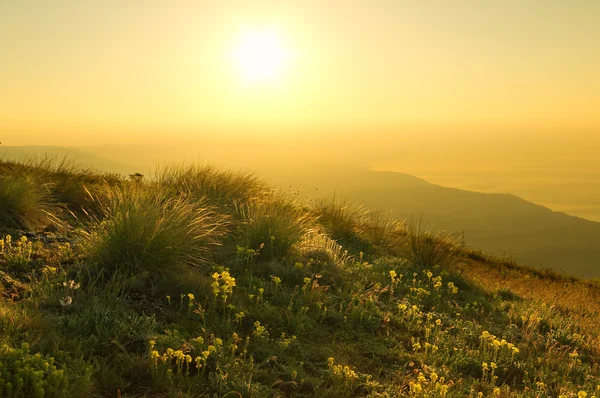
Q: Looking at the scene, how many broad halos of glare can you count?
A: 1